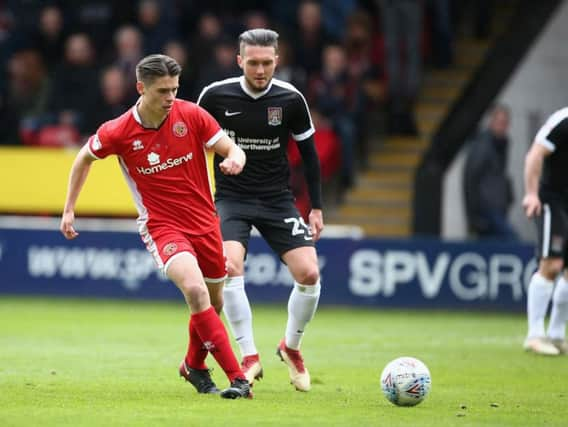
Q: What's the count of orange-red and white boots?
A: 2